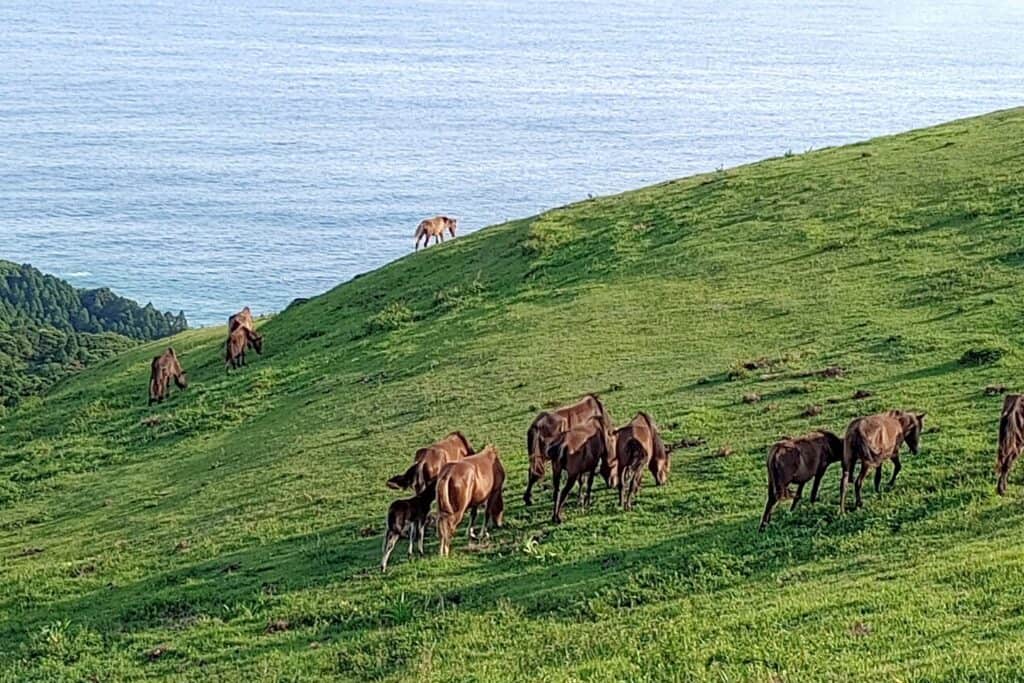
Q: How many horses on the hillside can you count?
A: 13